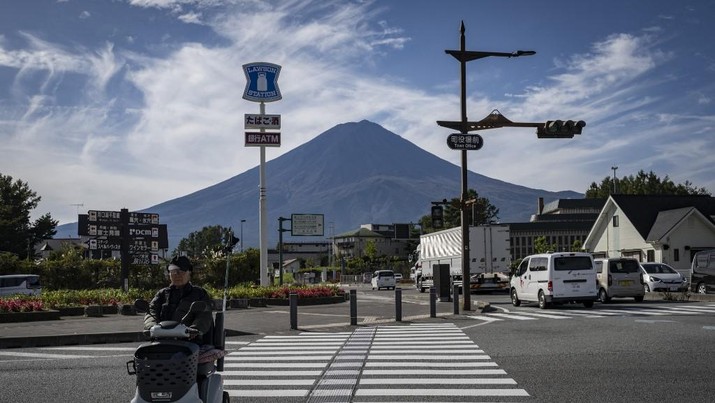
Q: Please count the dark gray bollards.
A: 5